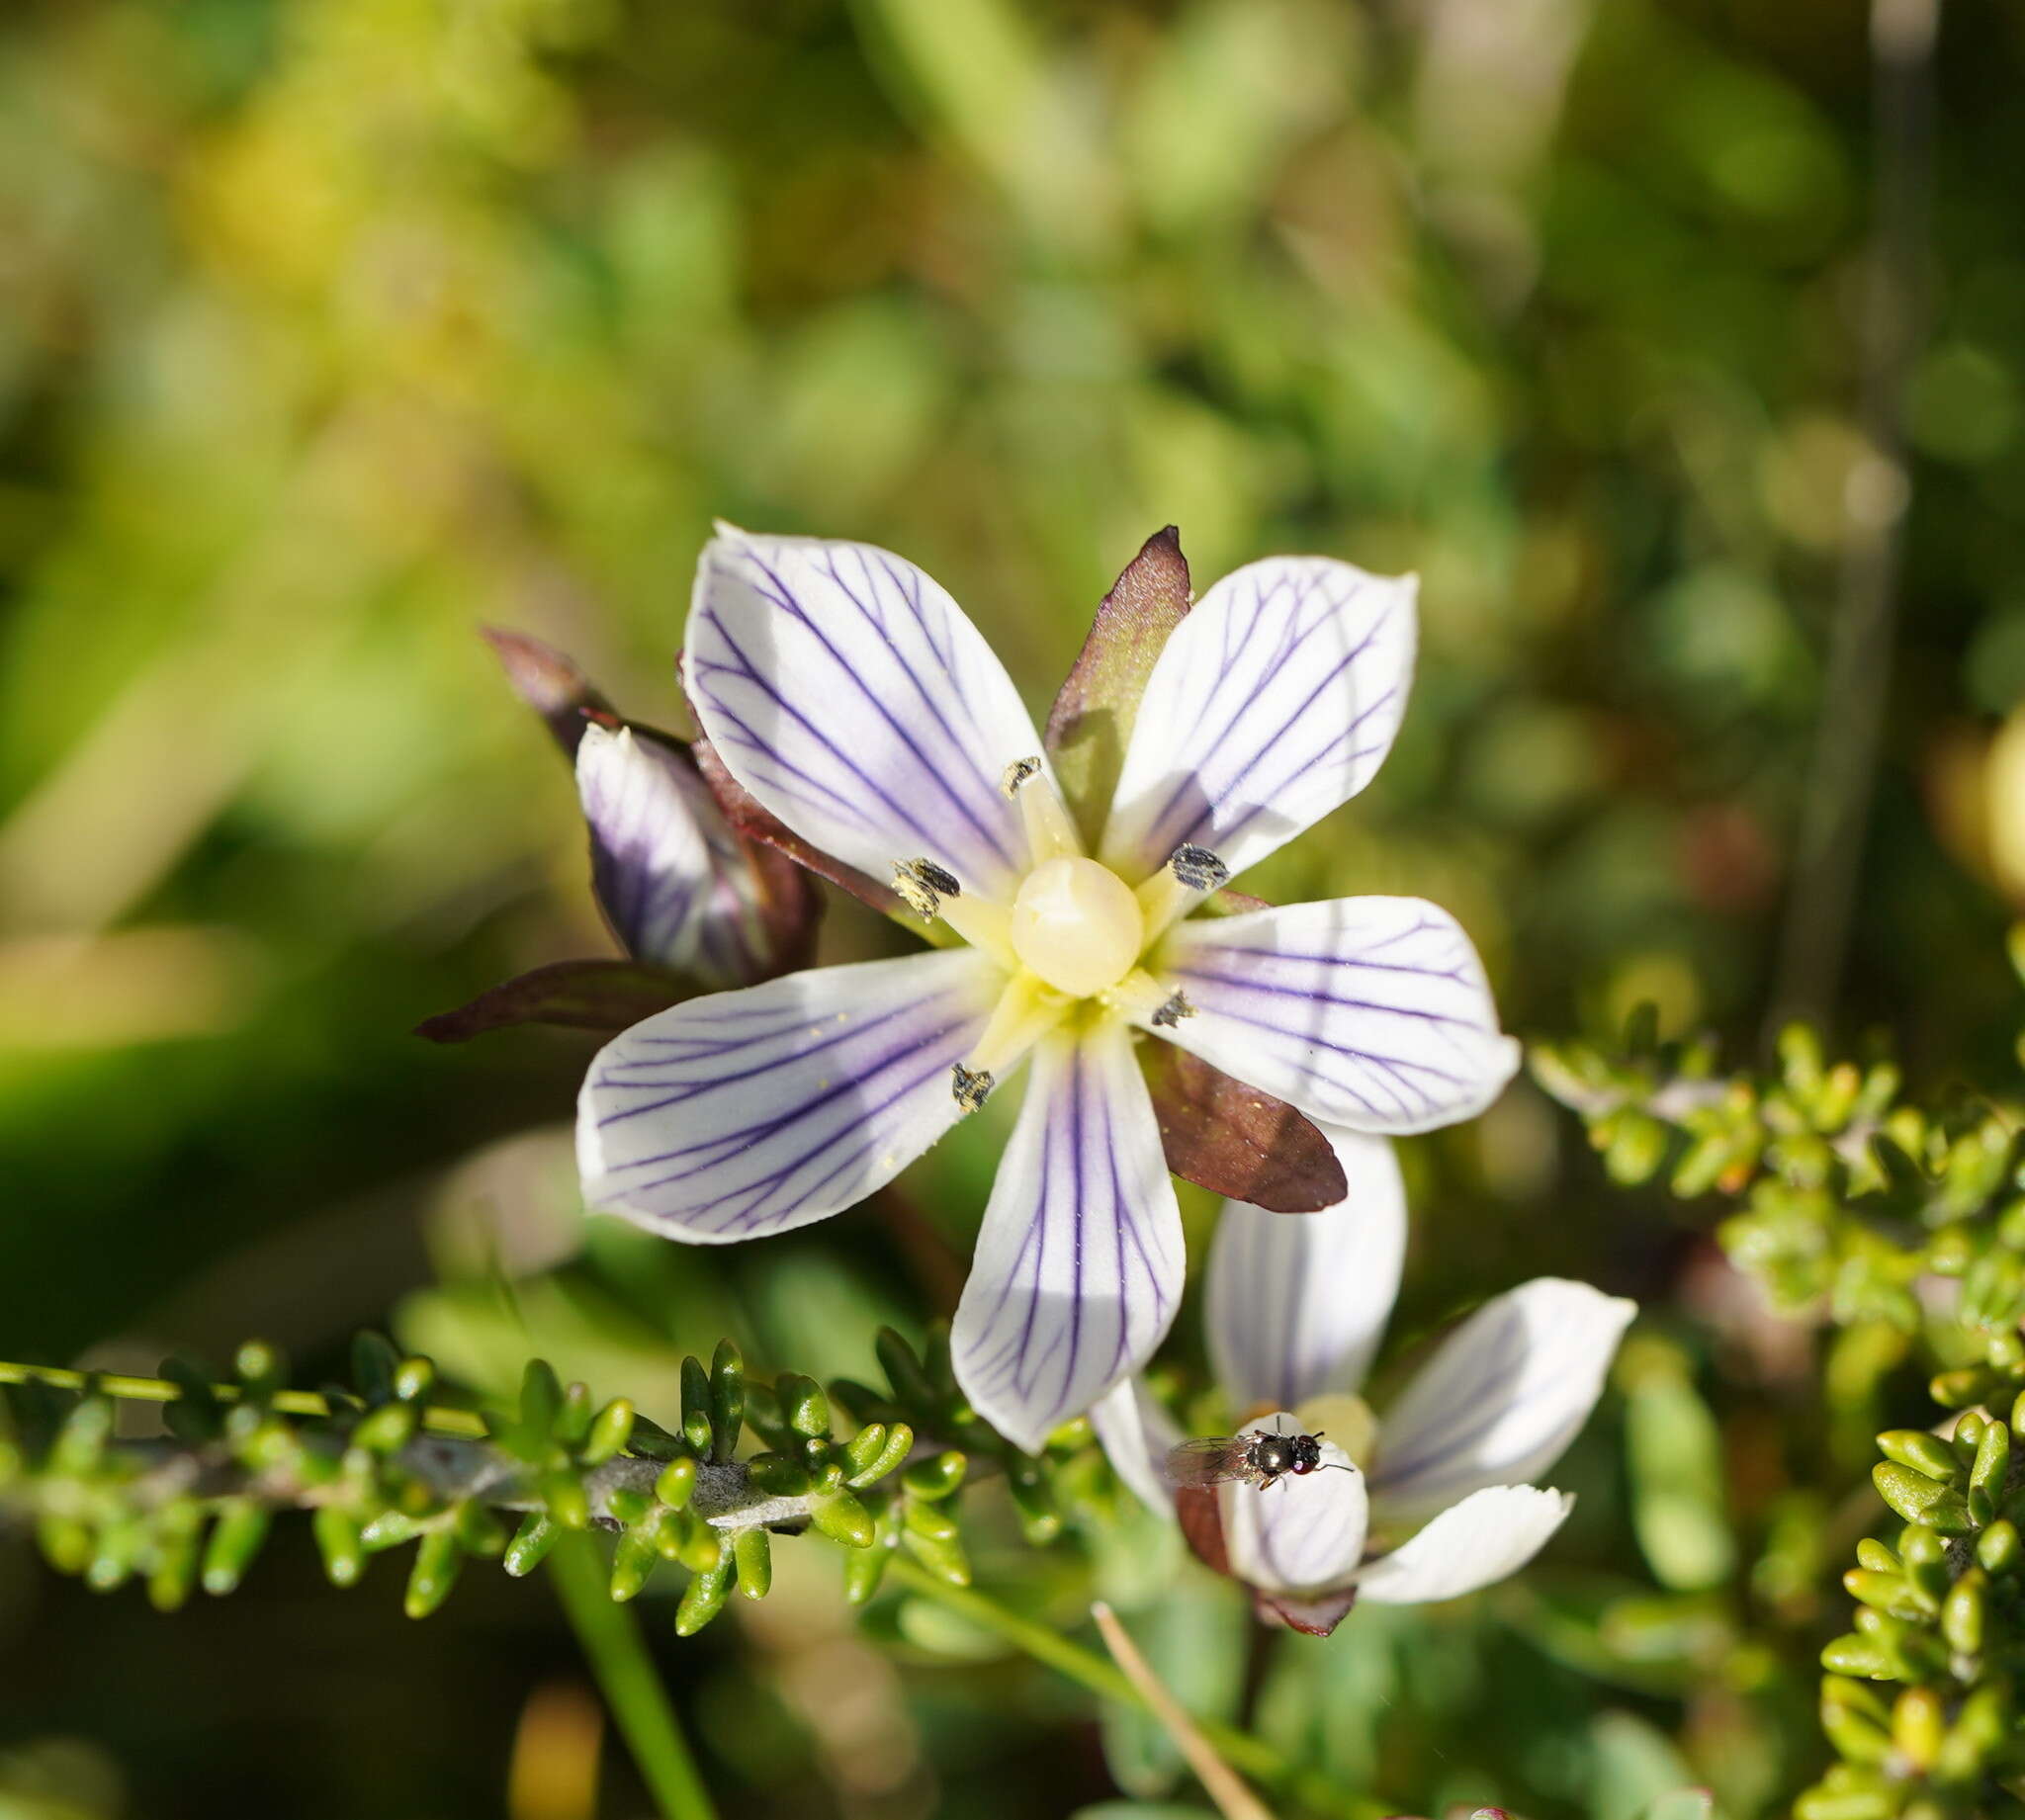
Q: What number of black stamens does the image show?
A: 5